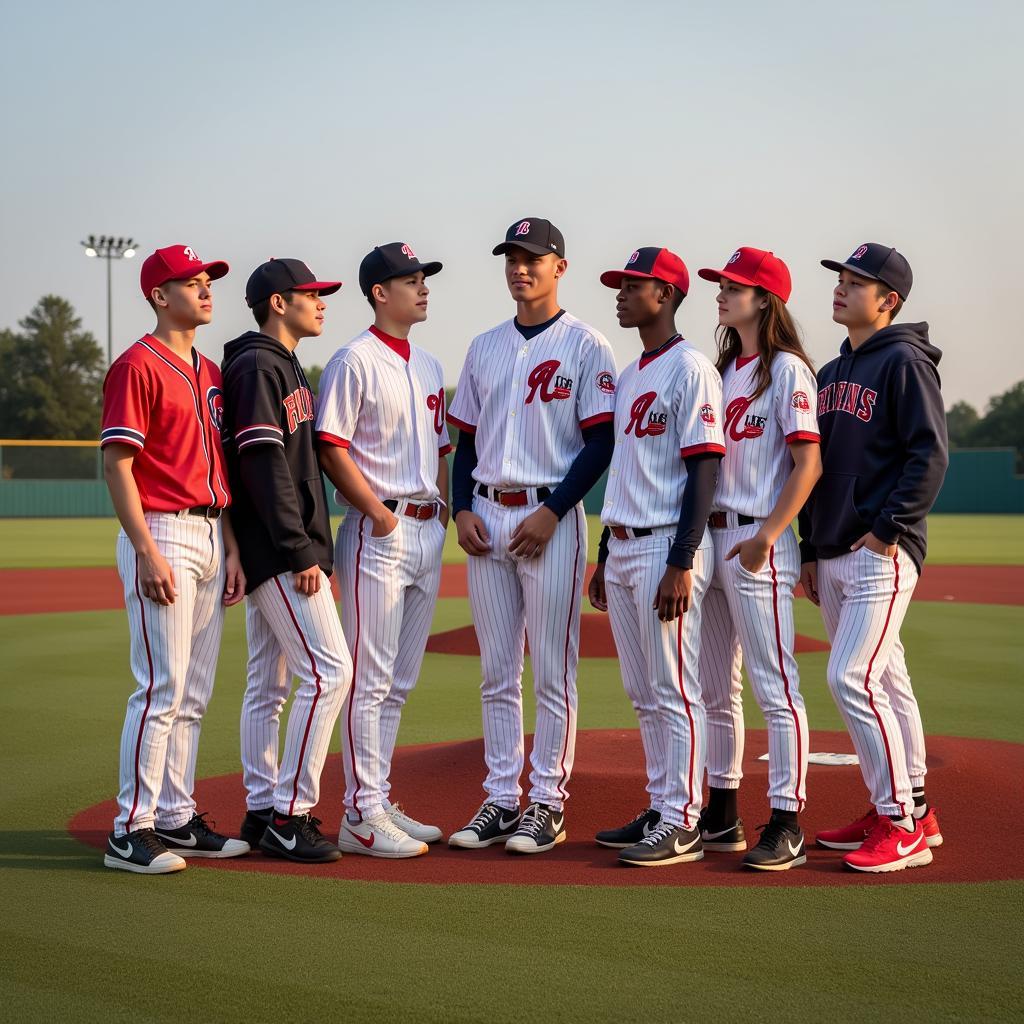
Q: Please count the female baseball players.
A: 1